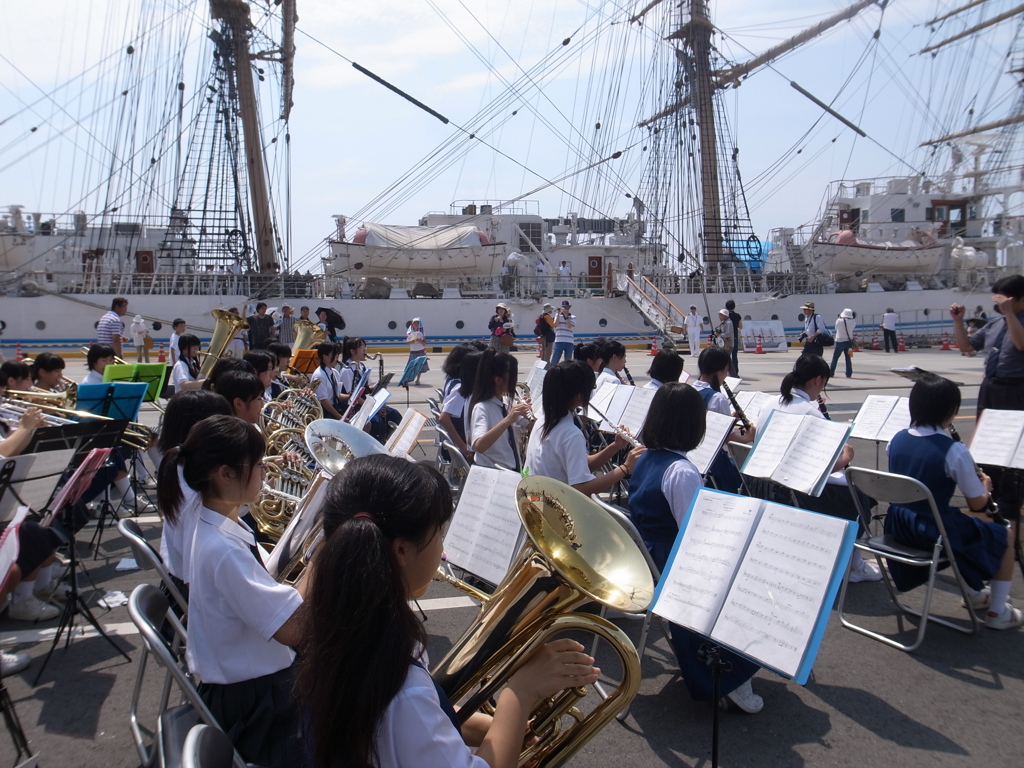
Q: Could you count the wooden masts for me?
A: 2